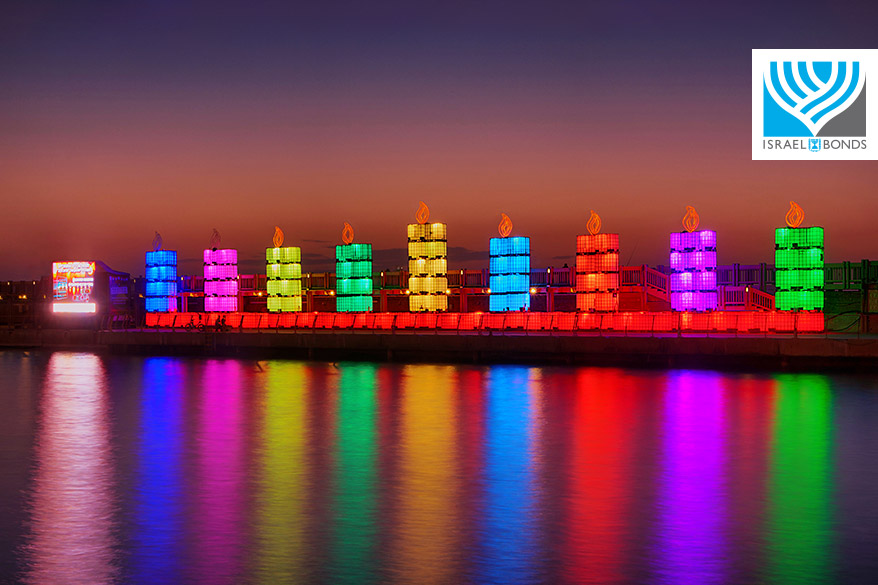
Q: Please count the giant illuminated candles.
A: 9